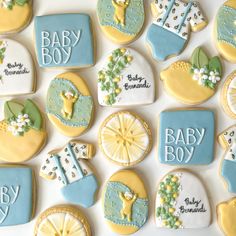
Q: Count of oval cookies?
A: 4